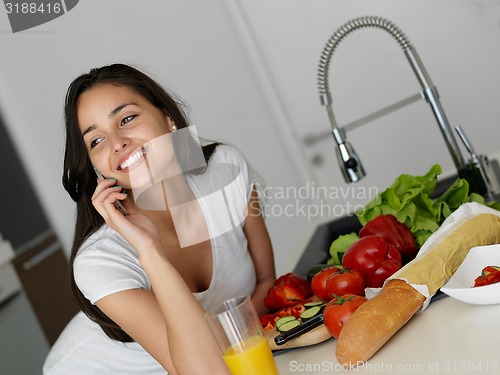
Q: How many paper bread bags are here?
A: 1